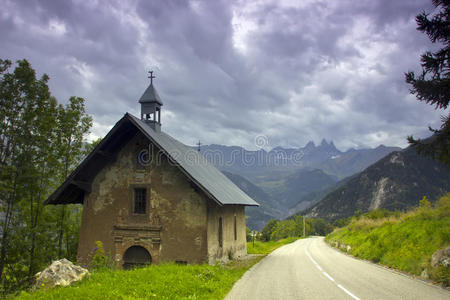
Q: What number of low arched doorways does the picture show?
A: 1